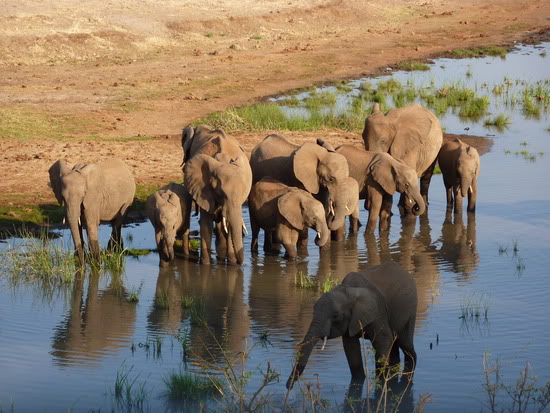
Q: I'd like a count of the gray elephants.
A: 1